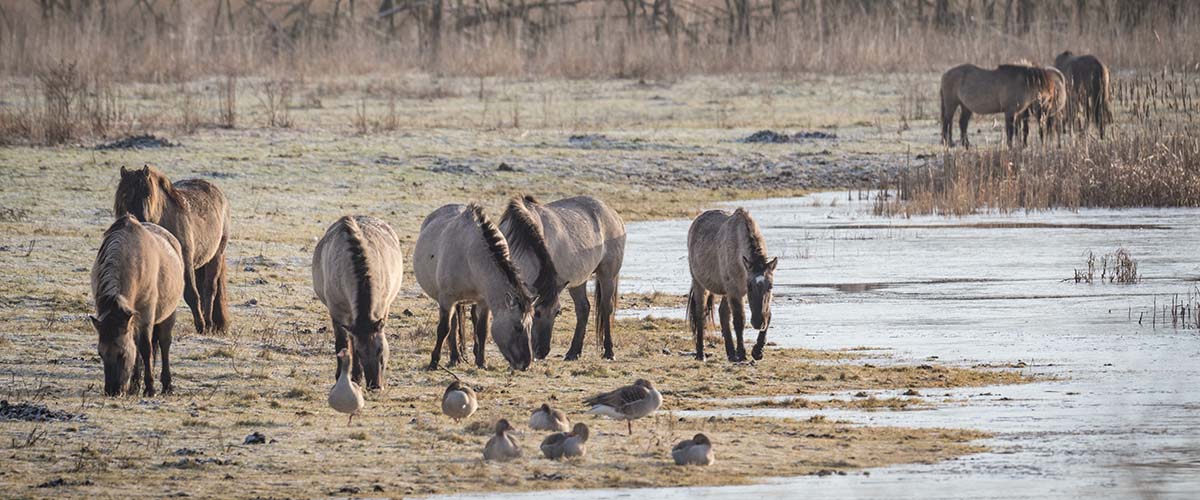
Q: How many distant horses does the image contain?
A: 3